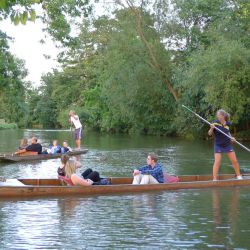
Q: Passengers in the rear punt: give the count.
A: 4